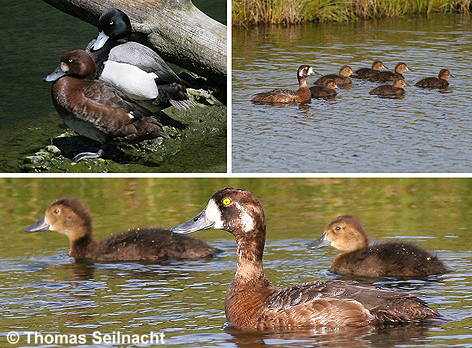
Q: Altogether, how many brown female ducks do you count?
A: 3